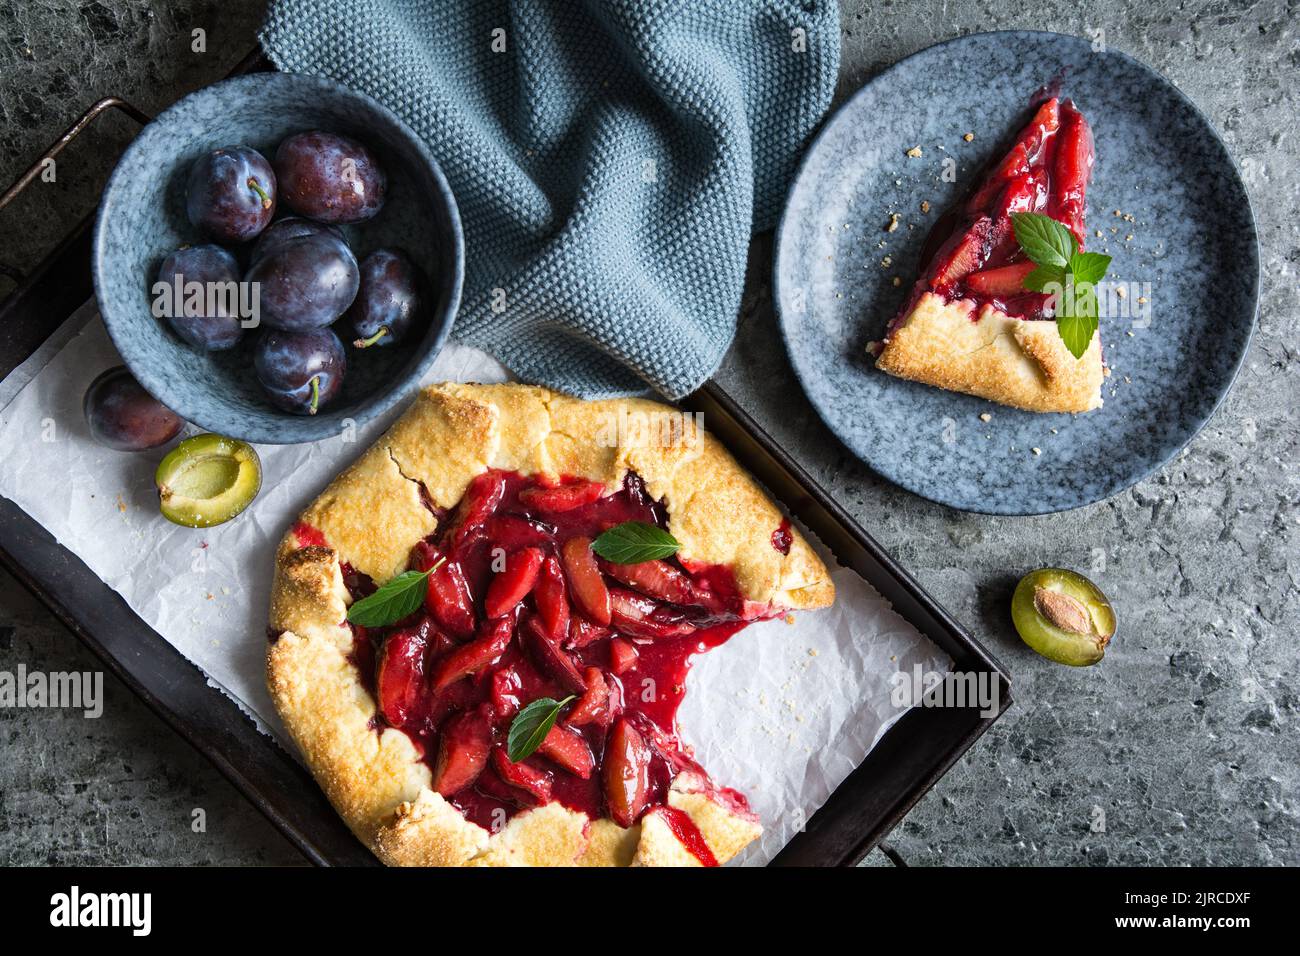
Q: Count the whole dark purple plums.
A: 8